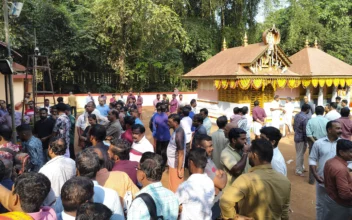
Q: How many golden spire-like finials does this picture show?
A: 4